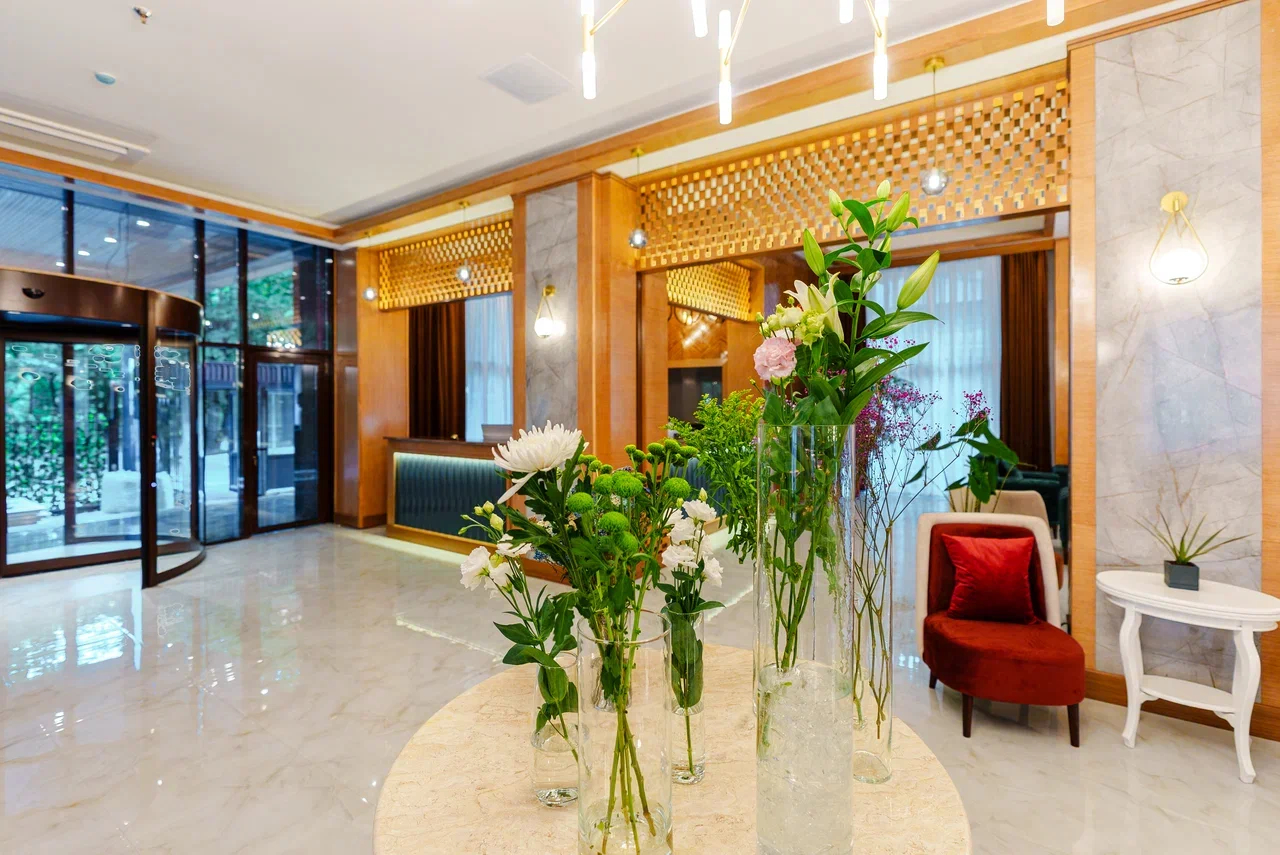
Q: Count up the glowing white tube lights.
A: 9